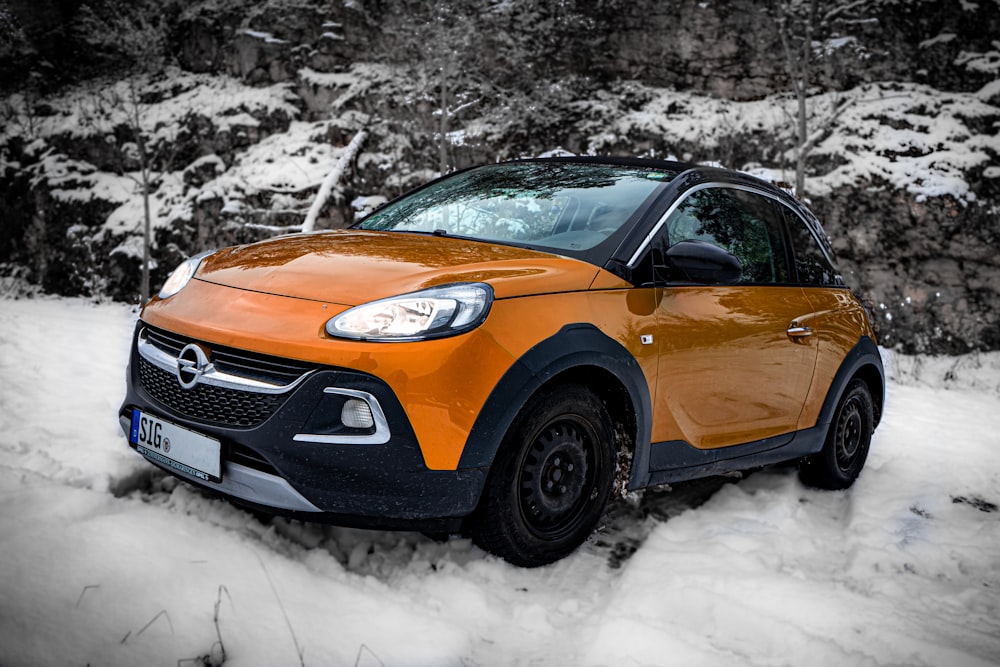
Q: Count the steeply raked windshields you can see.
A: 1